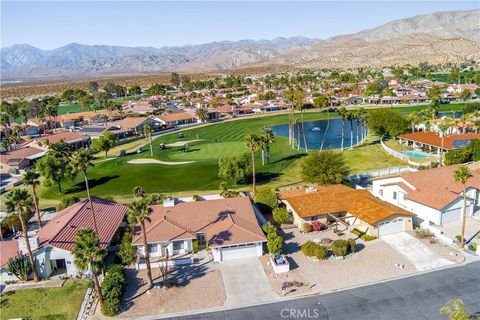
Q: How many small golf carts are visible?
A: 4